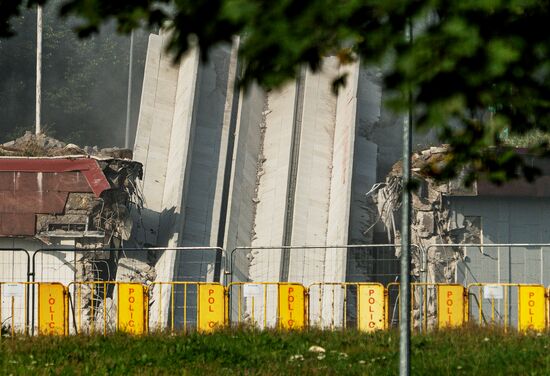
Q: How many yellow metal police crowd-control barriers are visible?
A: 7